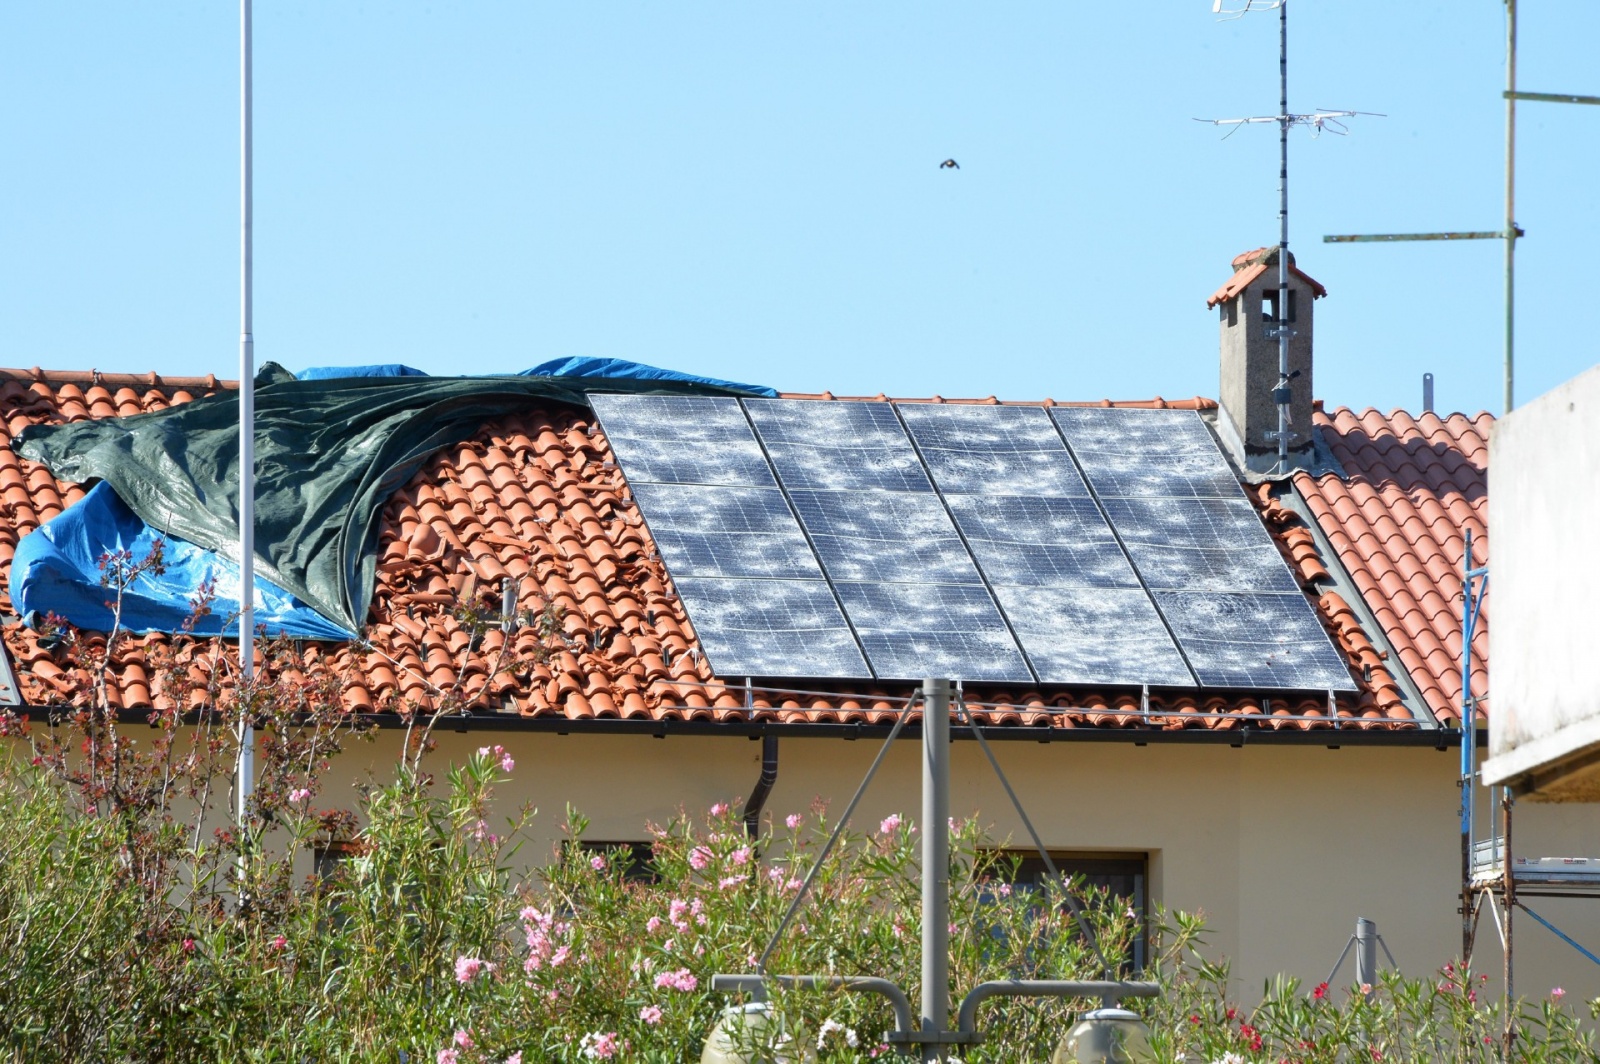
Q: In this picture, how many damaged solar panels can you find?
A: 12